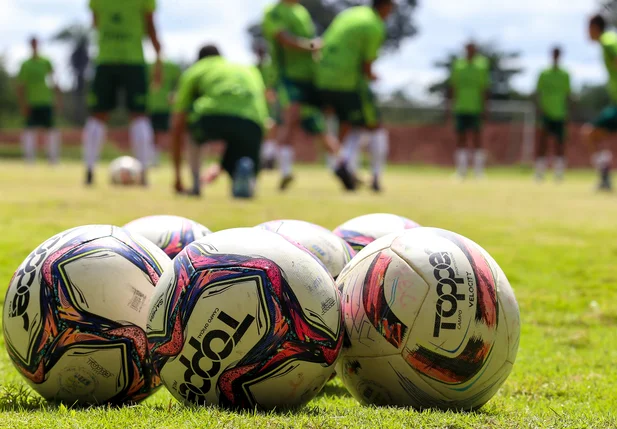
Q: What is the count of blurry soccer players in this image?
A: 10